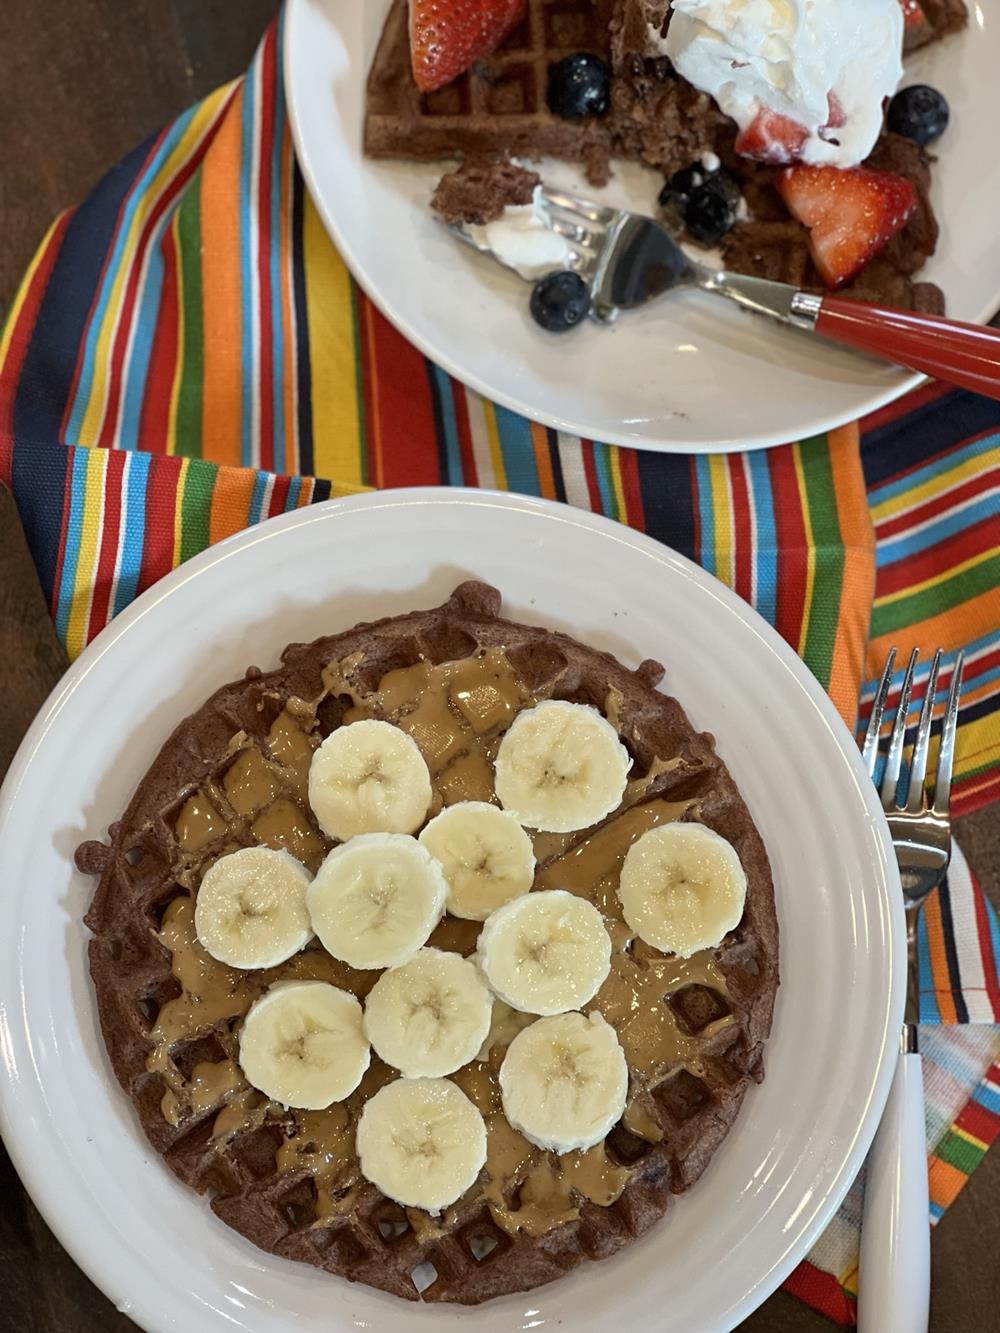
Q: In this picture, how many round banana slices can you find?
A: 11